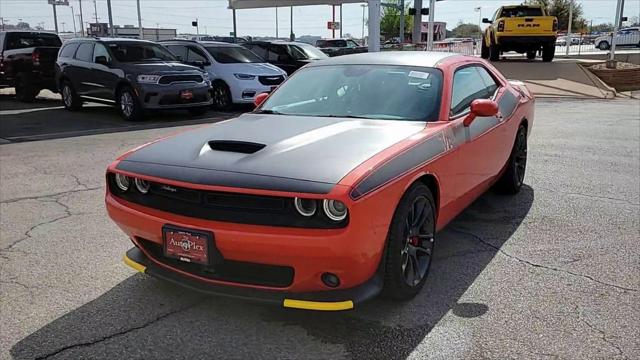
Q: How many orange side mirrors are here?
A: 2